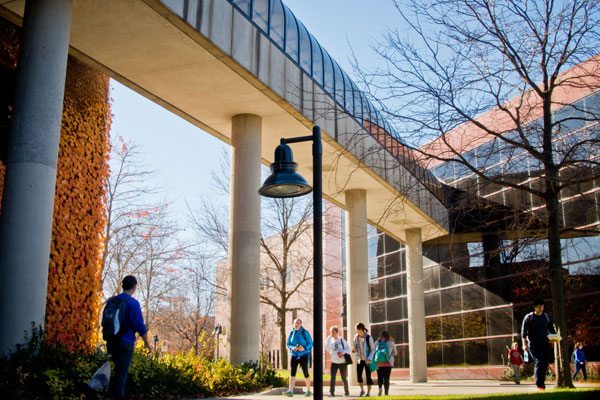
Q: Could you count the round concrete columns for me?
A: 4